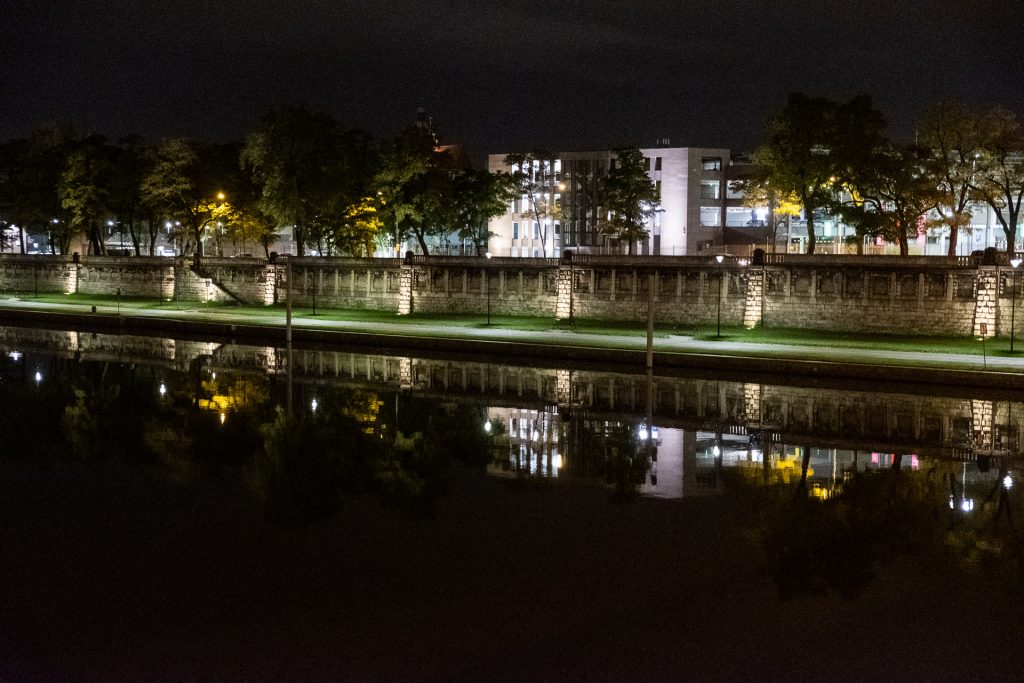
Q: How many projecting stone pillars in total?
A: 7